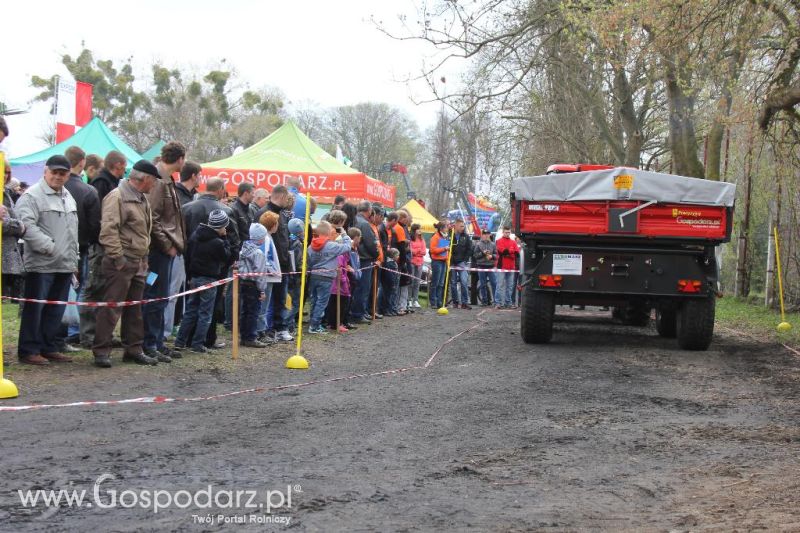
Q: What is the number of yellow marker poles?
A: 4